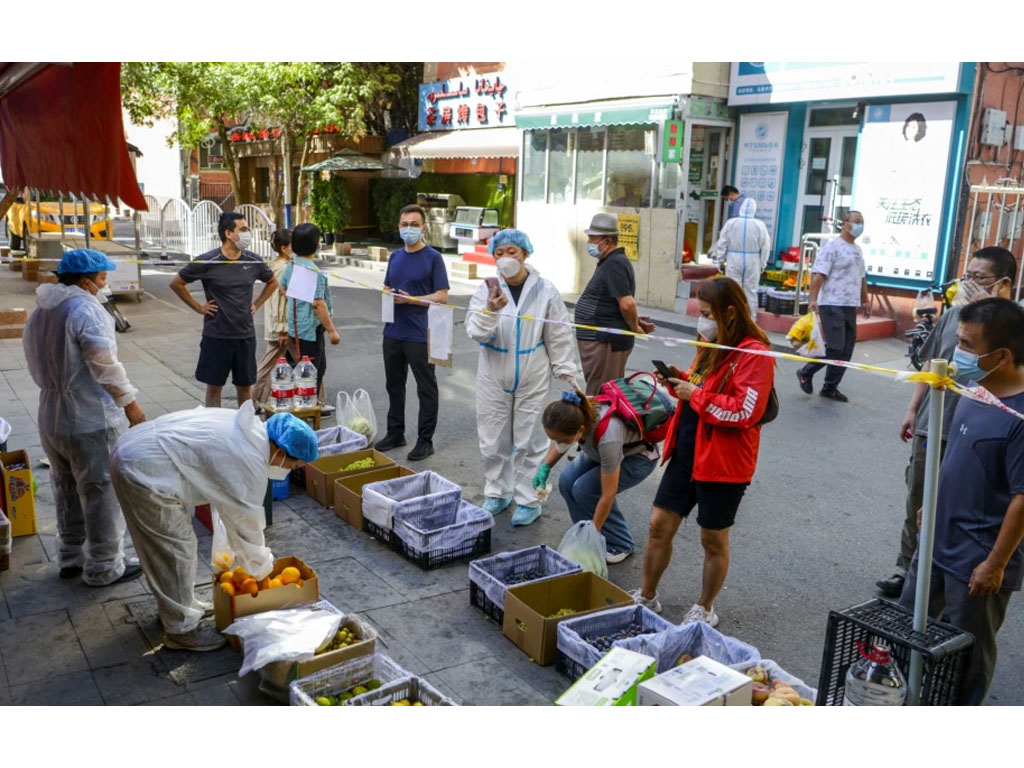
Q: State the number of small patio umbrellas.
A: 1